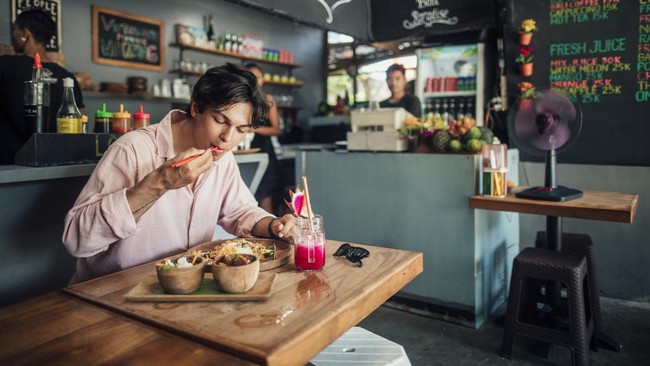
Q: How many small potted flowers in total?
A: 3